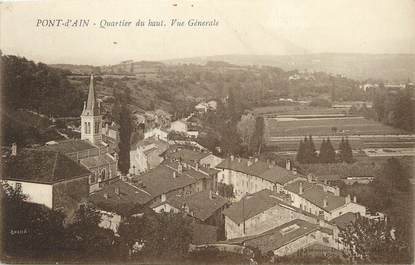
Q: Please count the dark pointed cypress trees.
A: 7